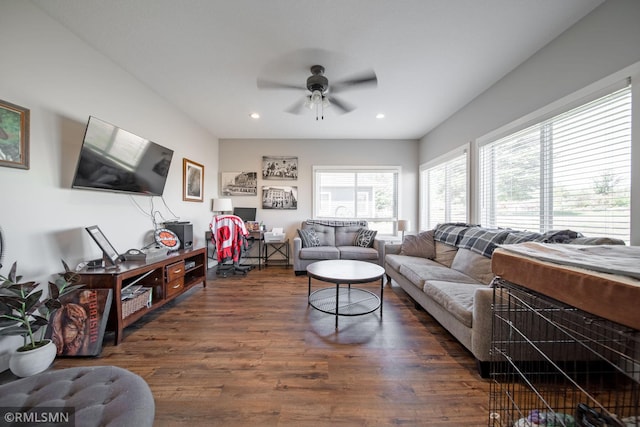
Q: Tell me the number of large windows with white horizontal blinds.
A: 3